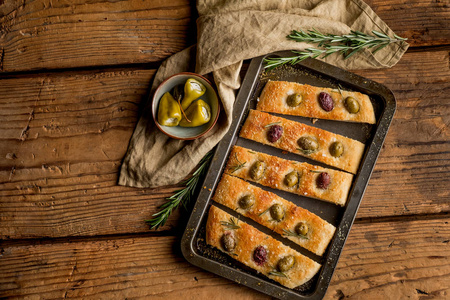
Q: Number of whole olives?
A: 15